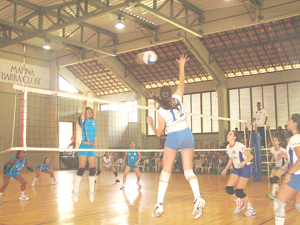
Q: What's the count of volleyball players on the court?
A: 9